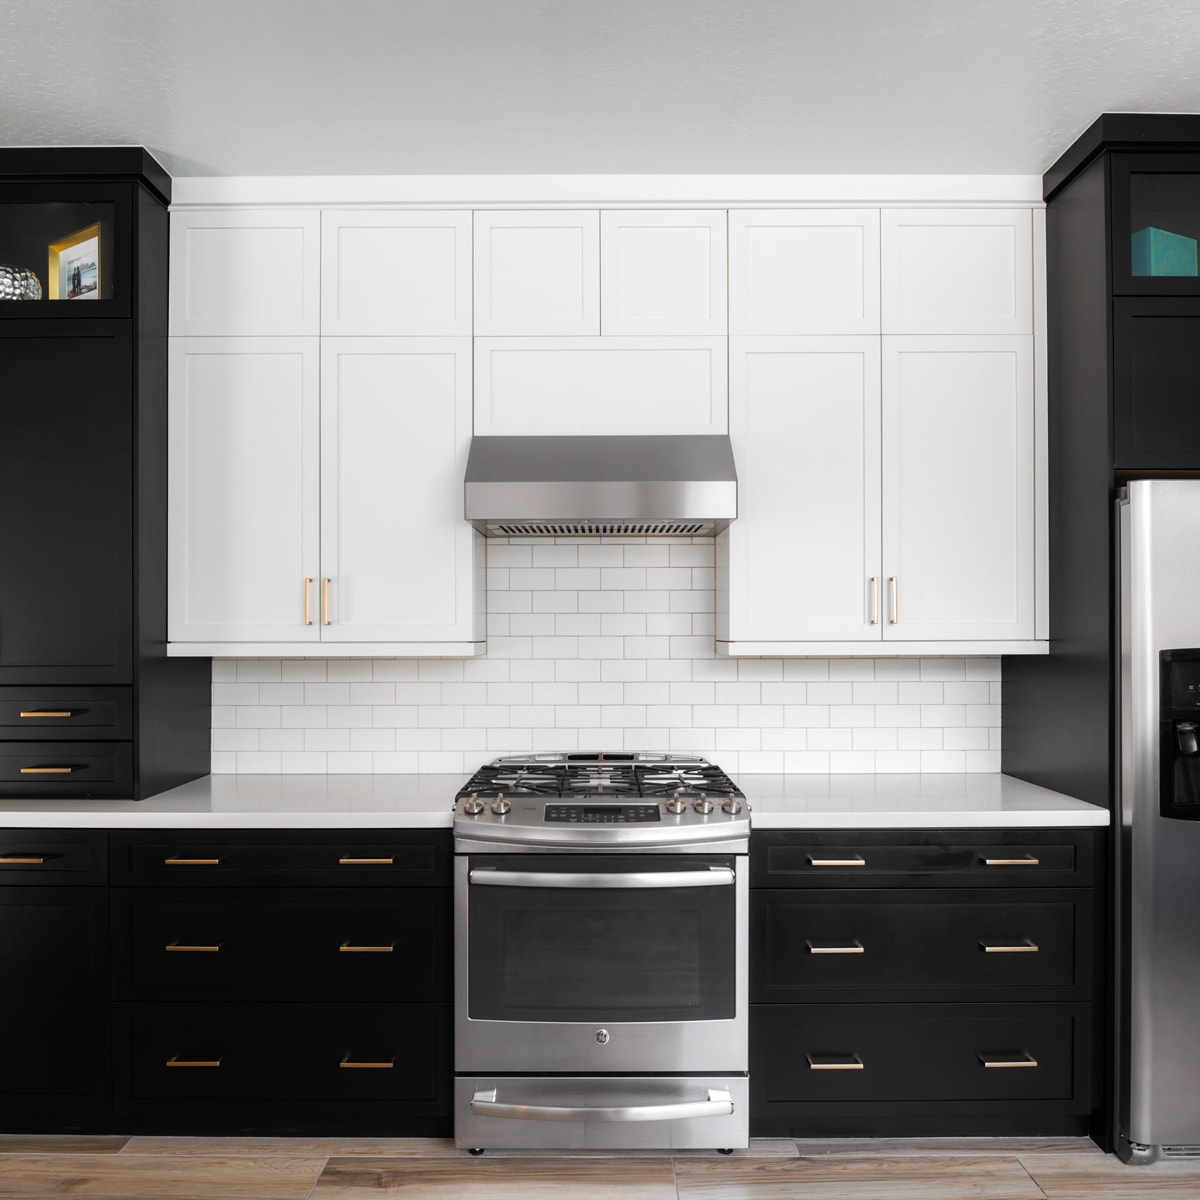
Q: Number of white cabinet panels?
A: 11